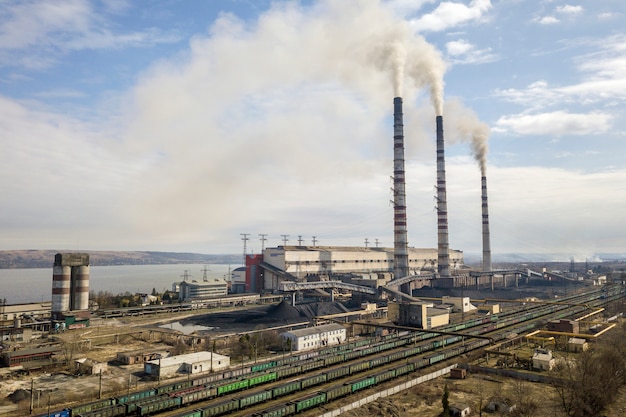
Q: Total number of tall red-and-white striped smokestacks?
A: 3